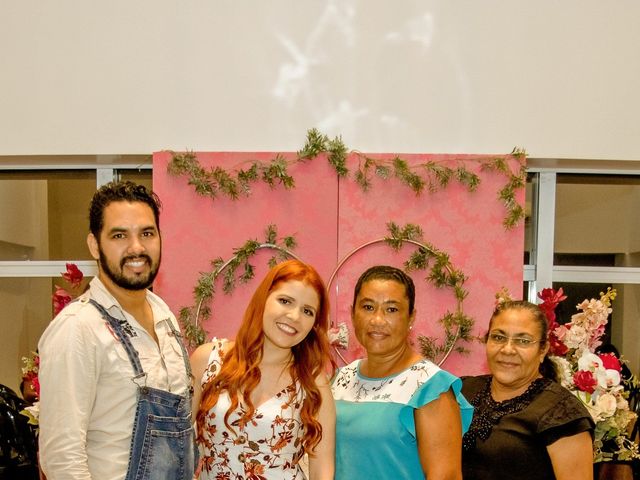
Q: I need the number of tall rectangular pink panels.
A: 2